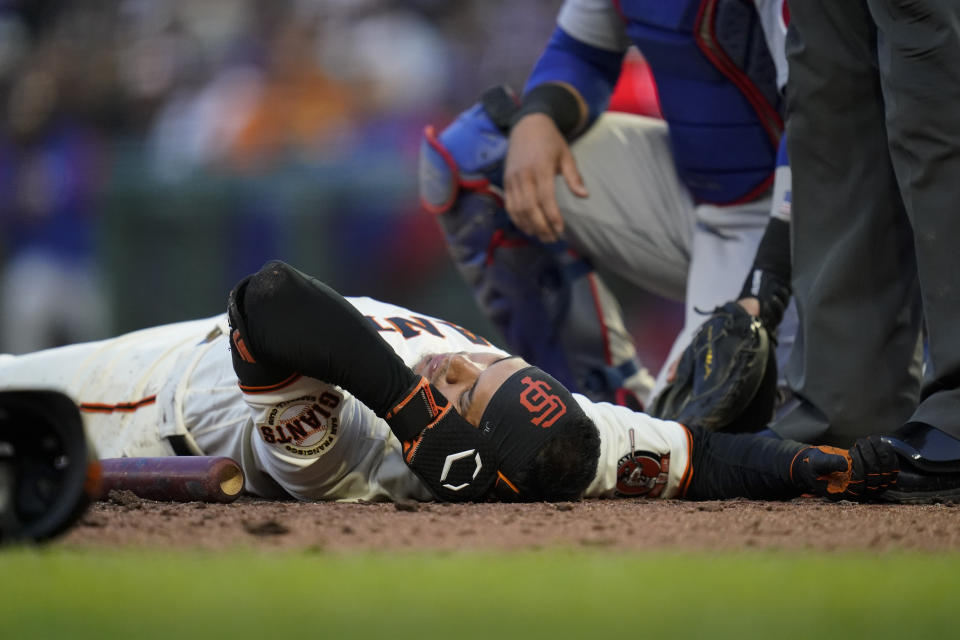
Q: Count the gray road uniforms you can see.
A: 1